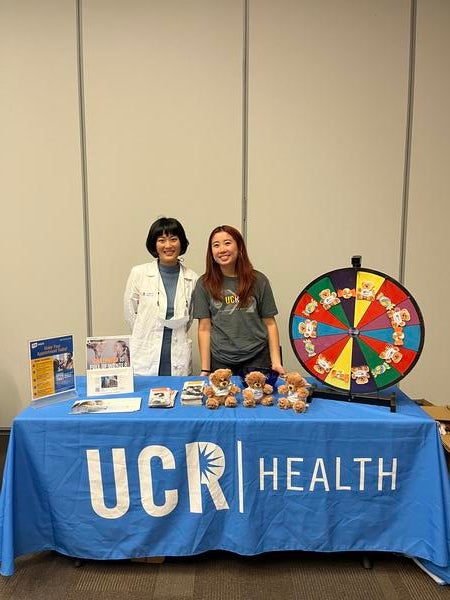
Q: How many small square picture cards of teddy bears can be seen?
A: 7